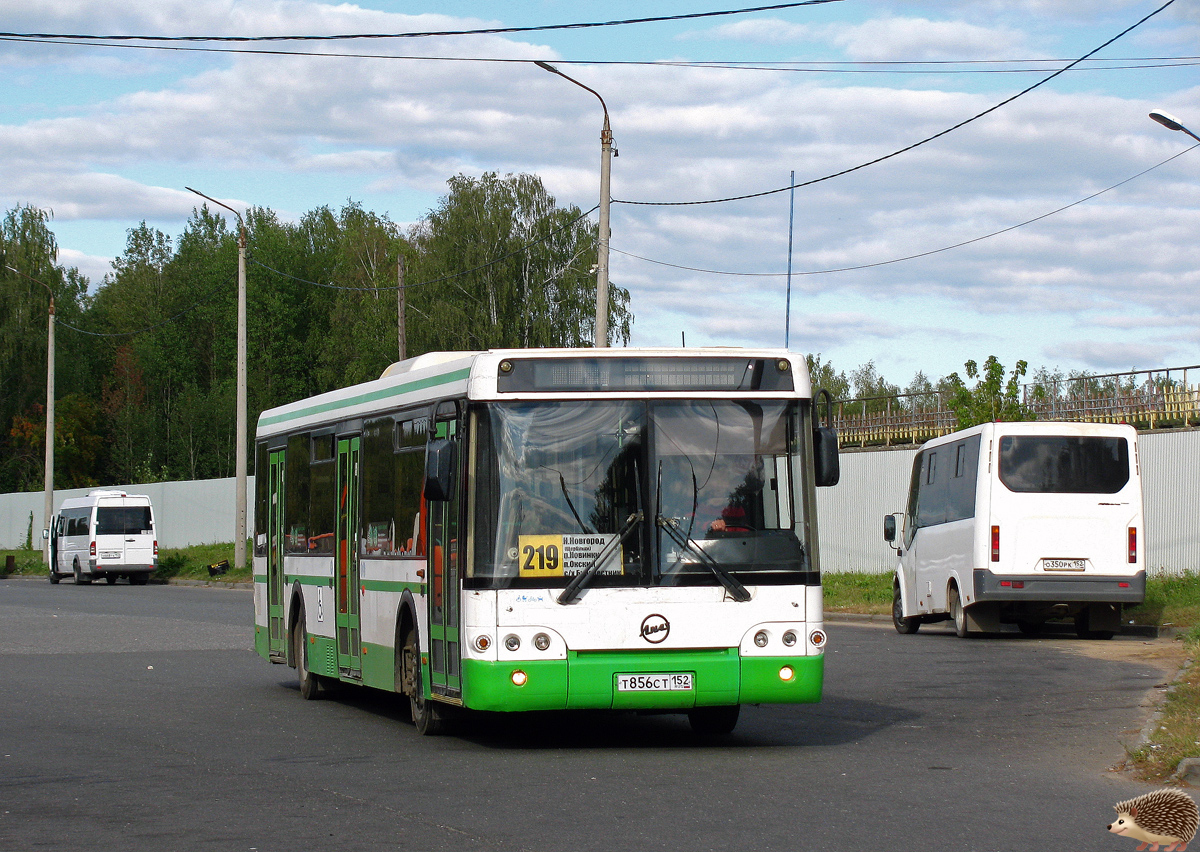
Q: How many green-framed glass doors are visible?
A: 3